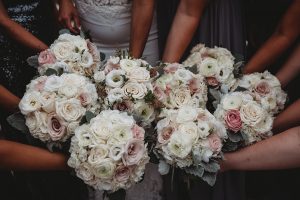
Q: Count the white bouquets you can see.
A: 9